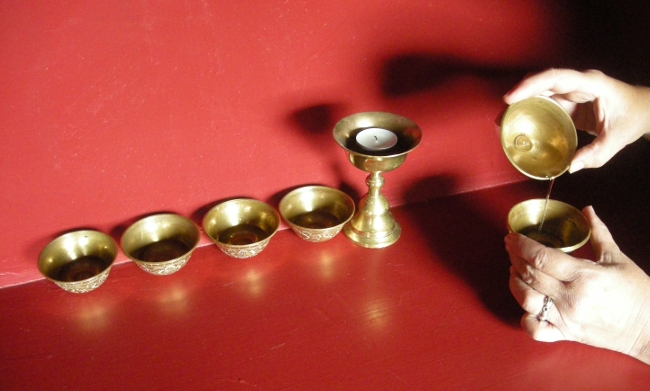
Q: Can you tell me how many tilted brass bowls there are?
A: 1